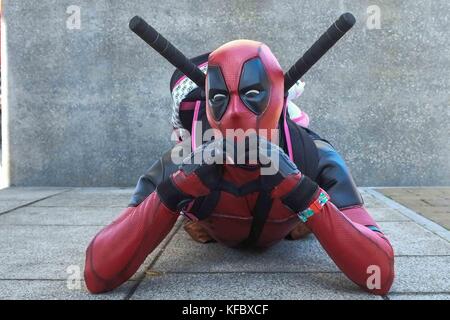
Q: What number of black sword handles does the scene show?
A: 2